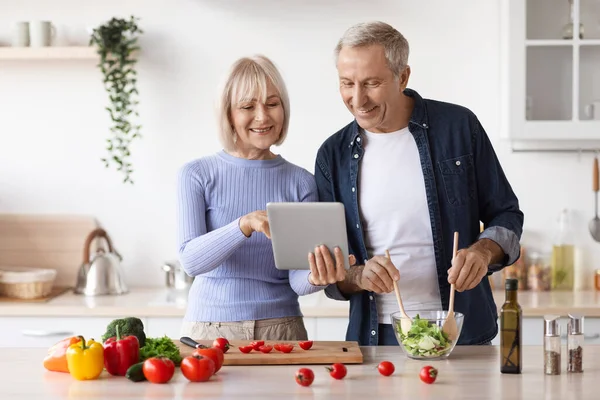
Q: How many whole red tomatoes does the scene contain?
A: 8